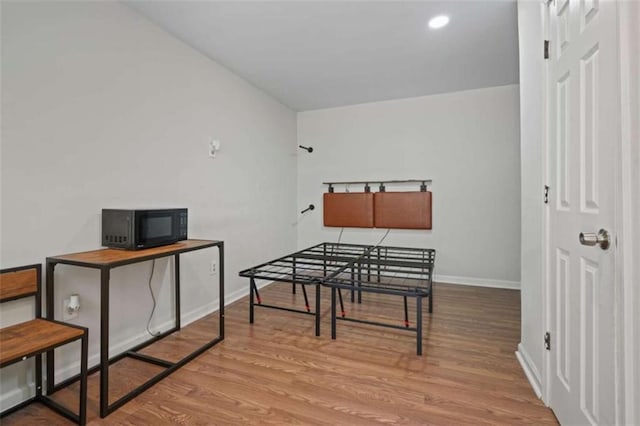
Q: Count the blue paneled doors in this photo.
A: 0